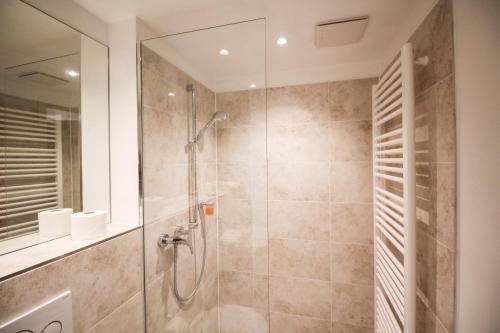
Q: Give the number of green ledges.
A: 0